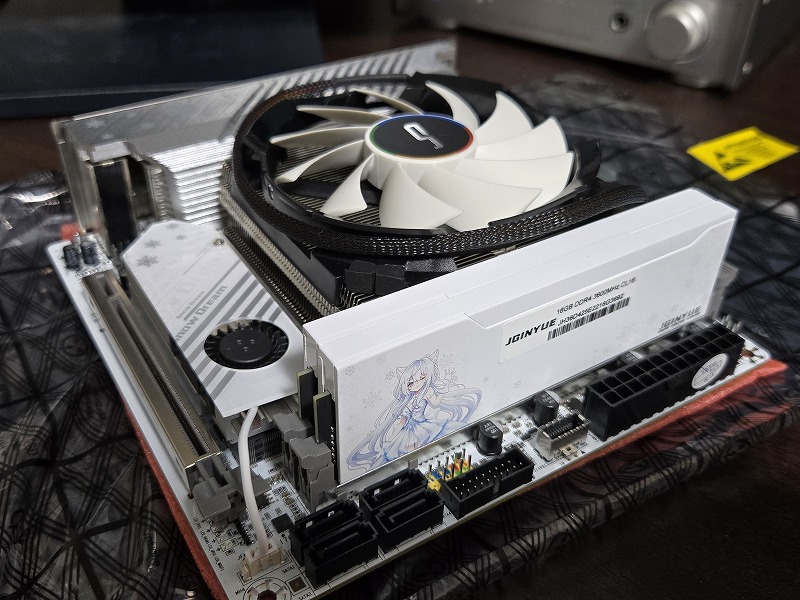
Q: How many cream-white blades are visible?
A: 11